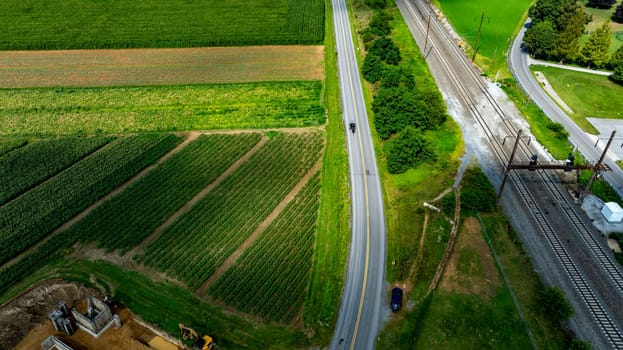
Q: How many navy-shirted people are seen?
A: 0